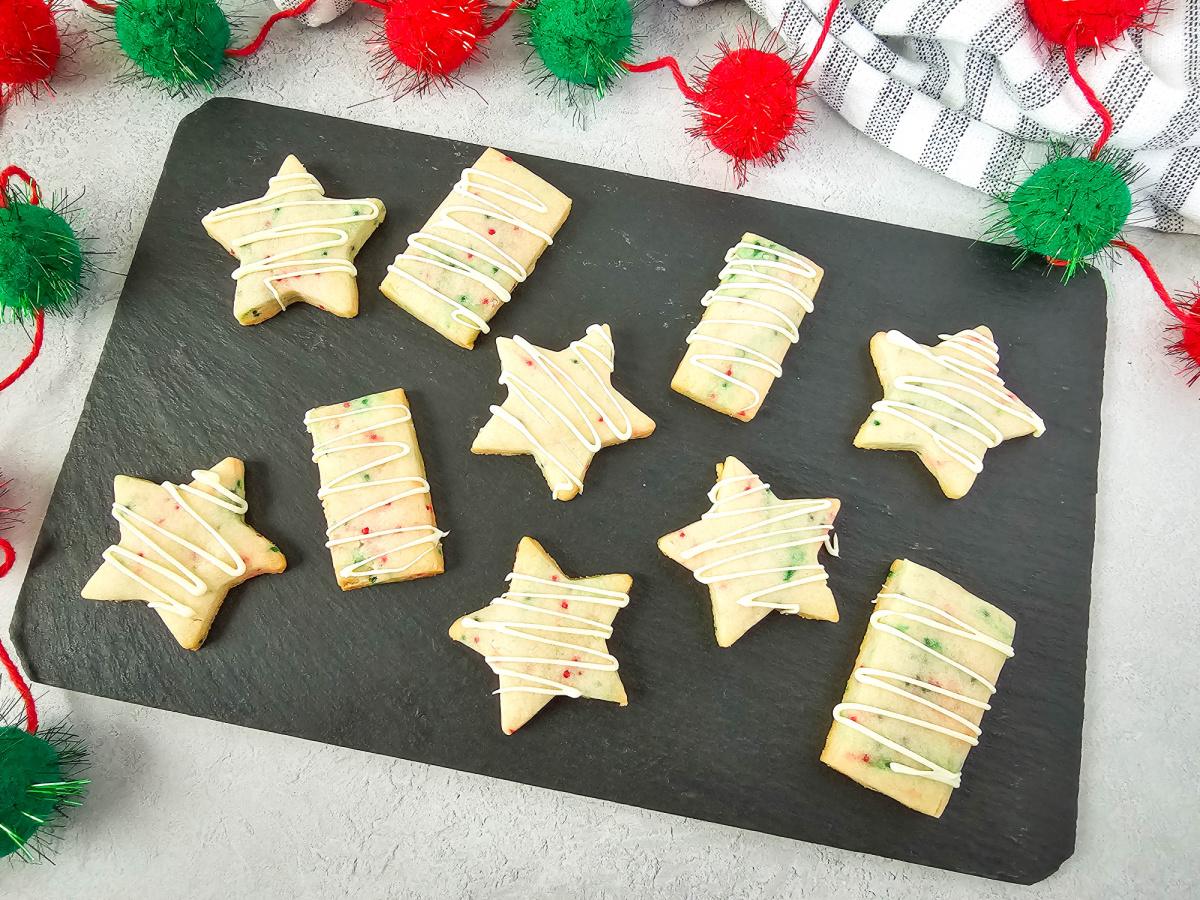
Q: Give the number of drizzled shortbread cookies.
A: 10